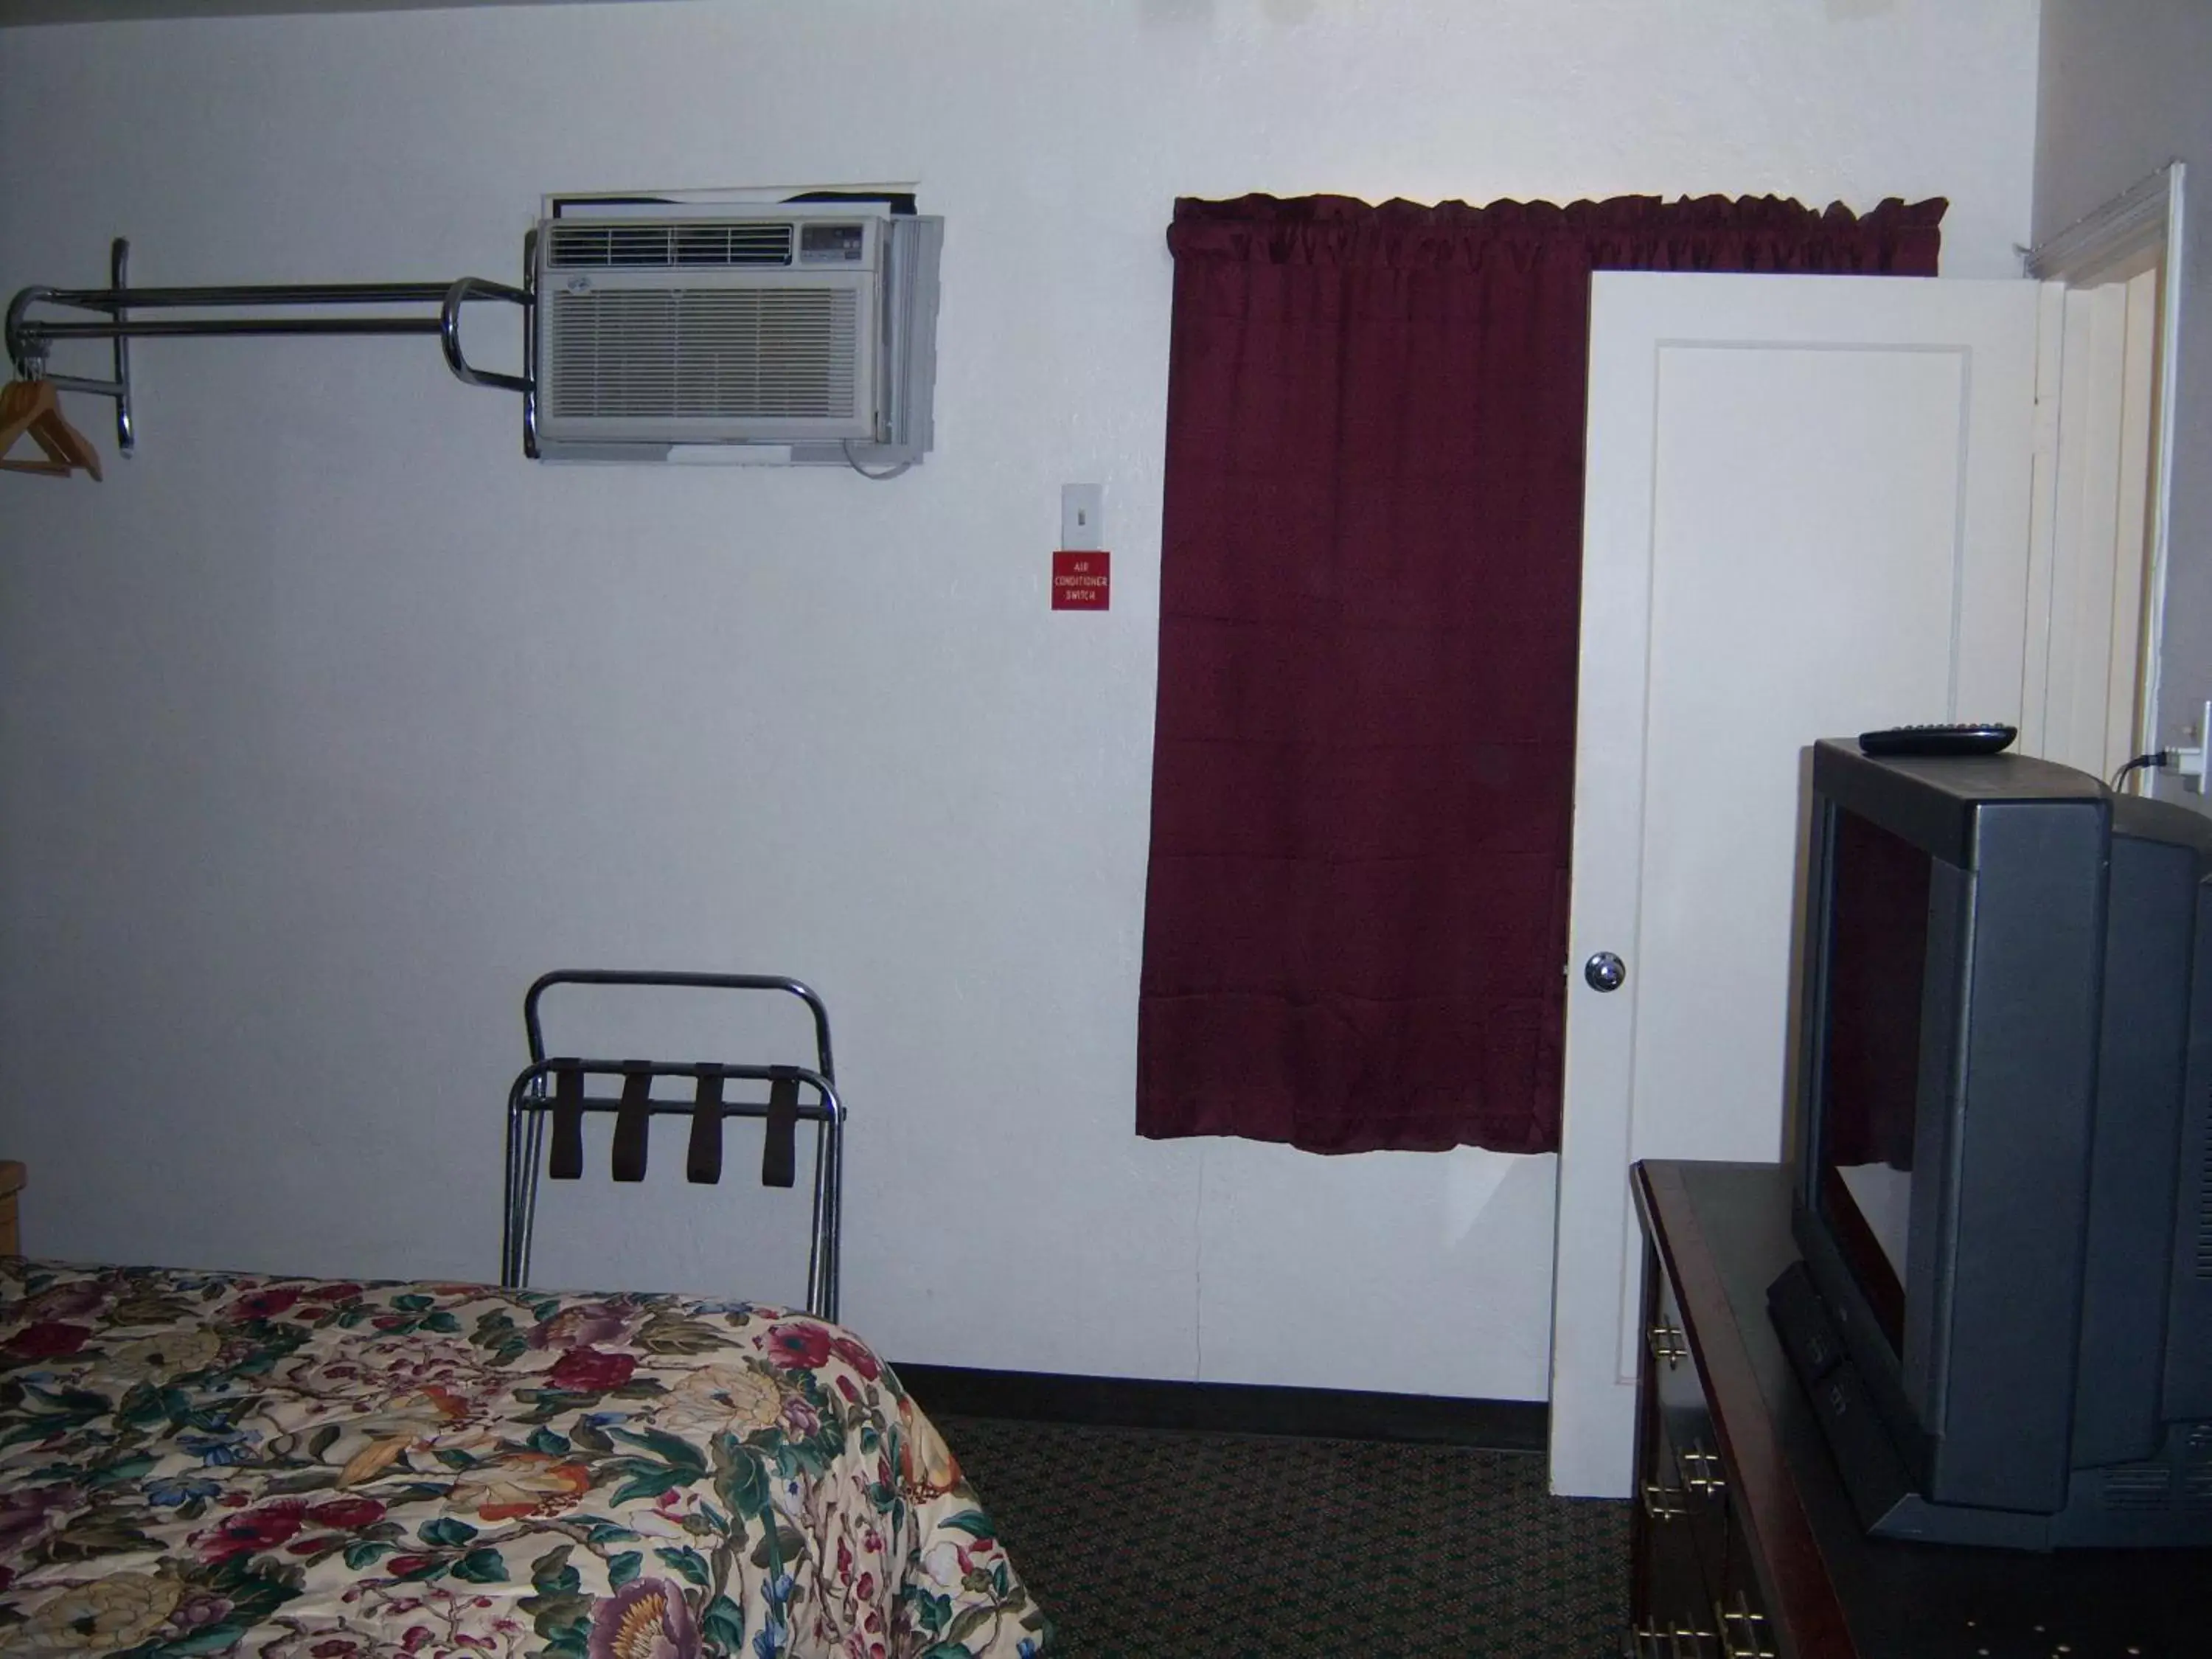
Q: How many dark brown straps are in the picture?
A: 4